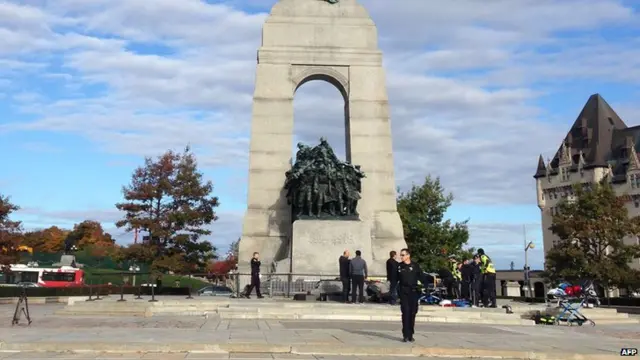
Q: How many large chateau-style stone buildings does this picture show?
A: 1